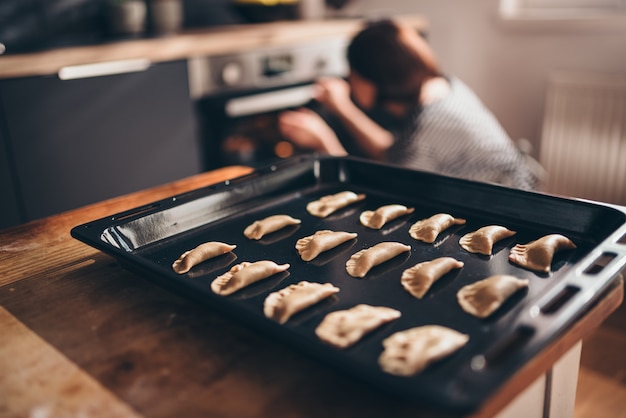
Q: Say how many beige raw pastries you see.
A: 15